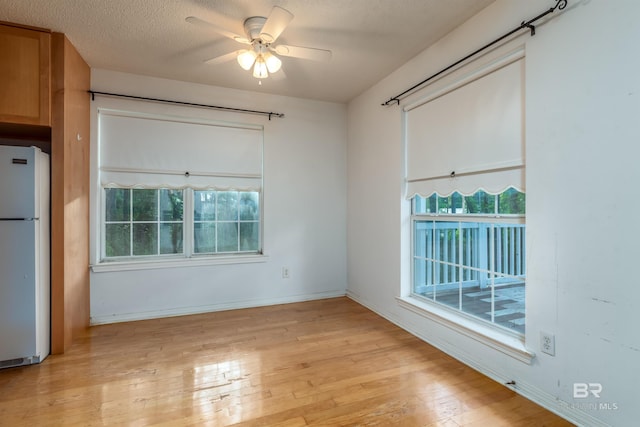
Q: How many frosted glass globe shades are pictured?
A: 3